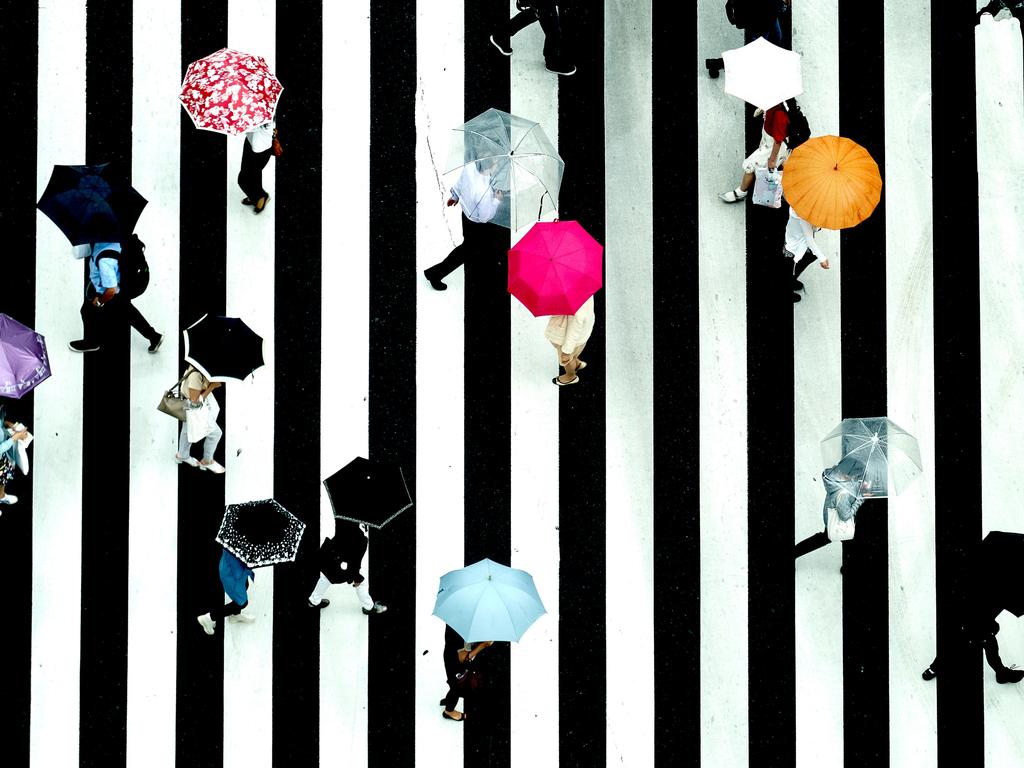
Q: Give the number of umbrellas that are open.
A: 13